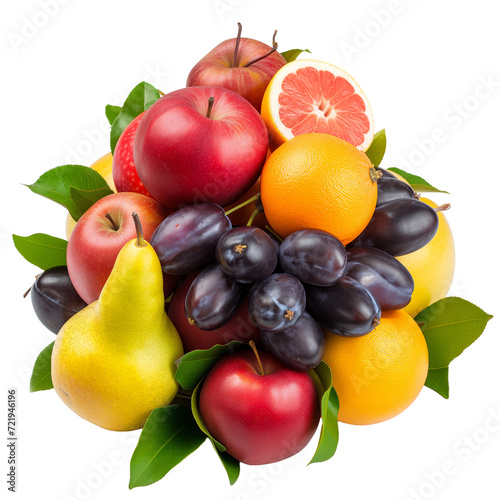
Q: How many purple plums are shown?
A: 11